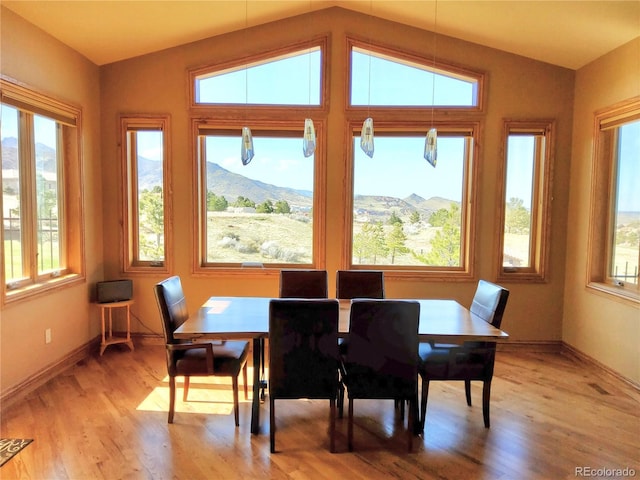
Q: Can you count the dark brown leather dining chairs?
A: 6